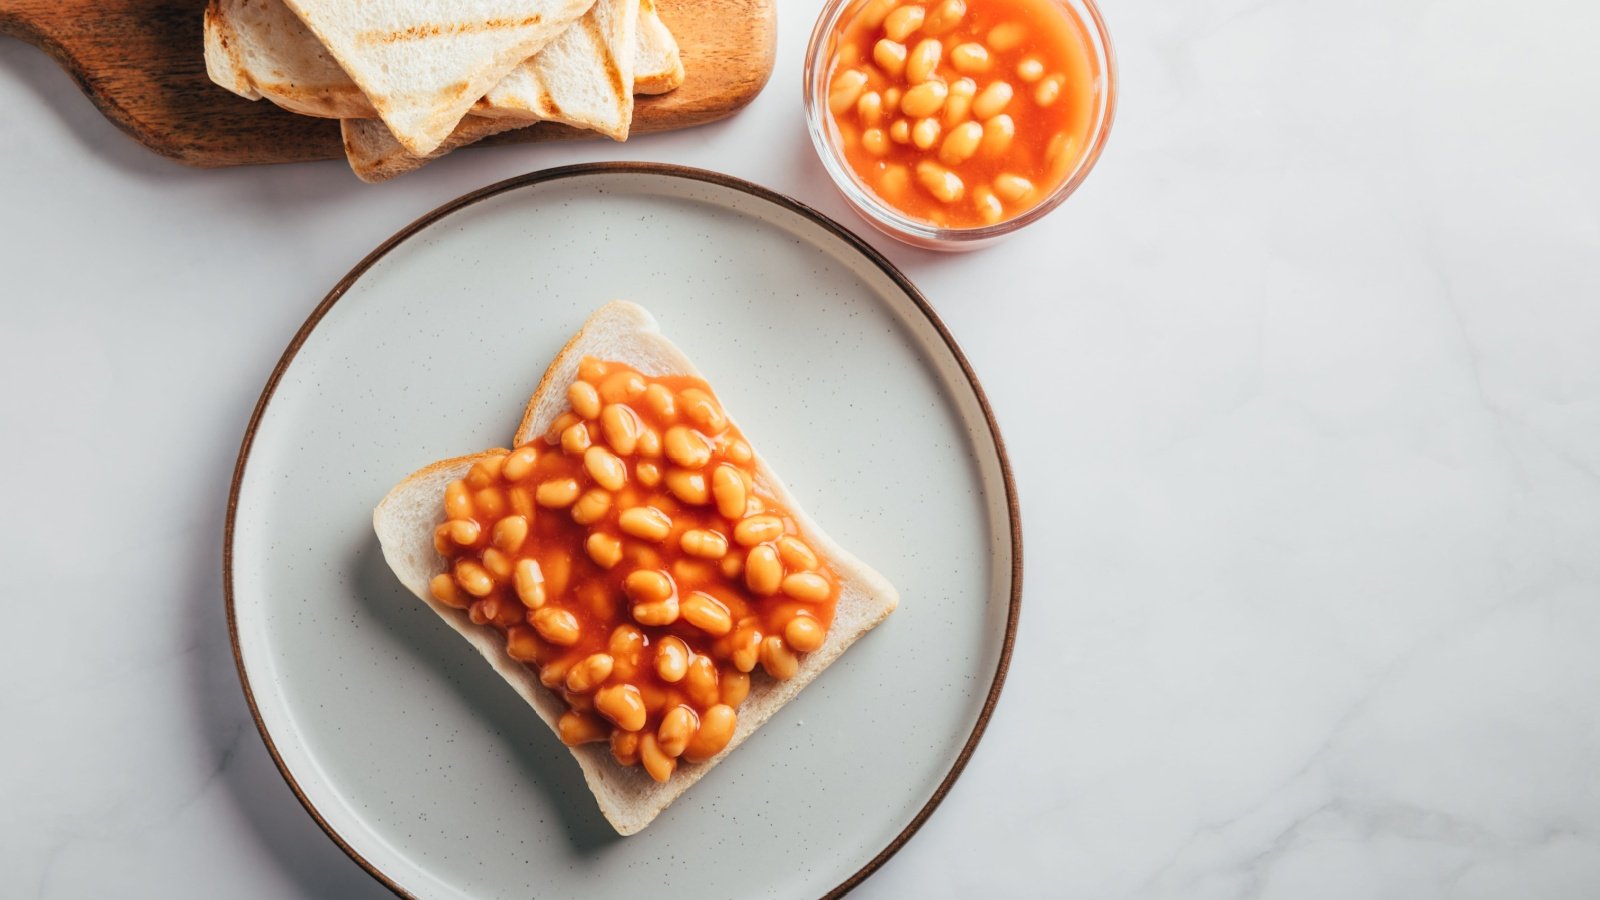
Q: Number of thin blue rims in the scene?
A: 0